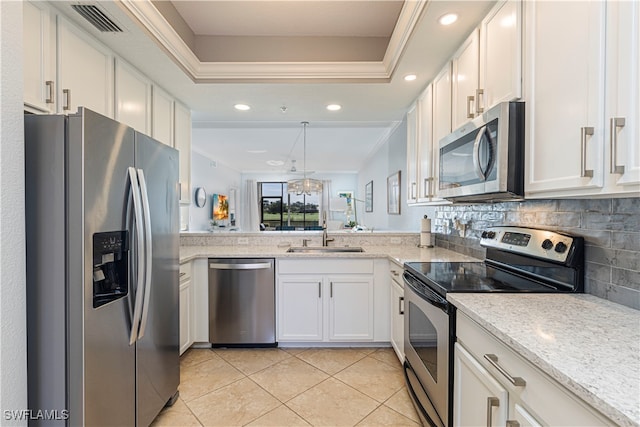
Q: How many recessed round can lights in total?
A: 4